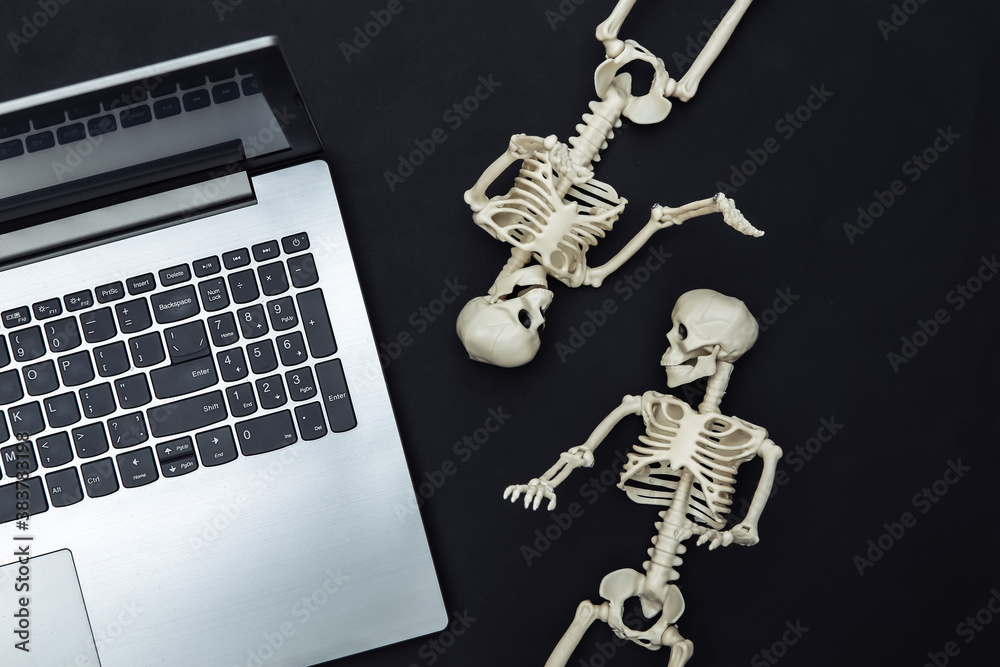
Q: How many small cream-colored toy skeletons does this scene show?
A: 2